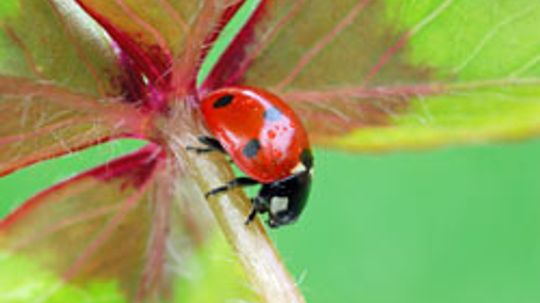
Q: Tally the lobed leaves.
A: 4